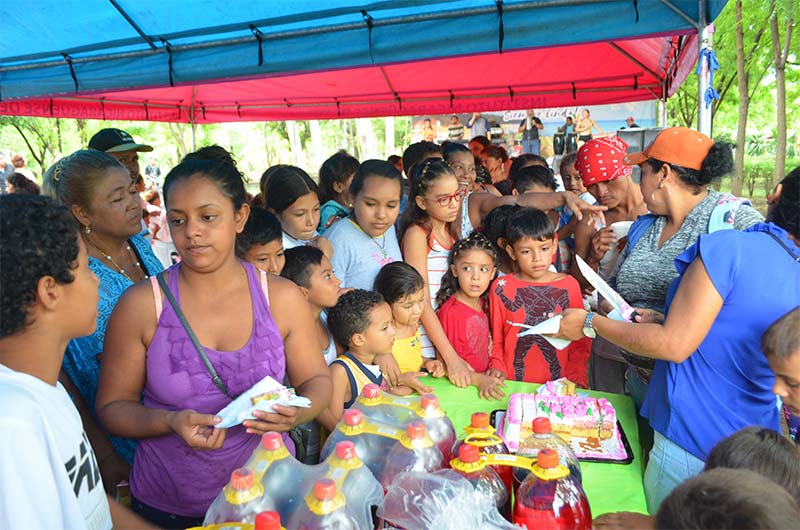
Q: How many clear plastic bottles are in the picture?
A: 13